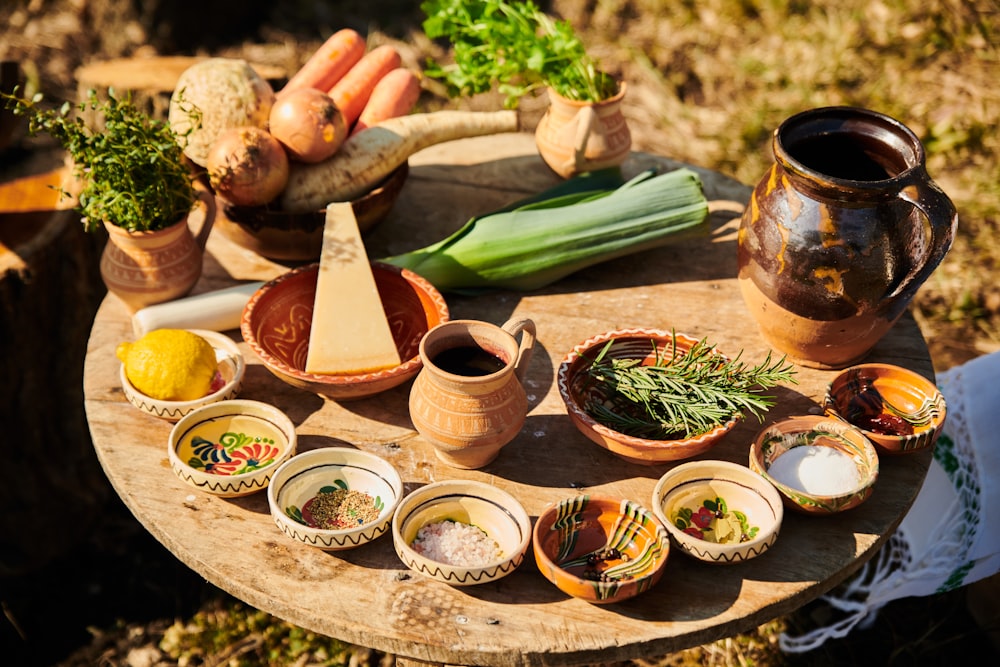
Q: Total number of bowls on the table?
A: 11